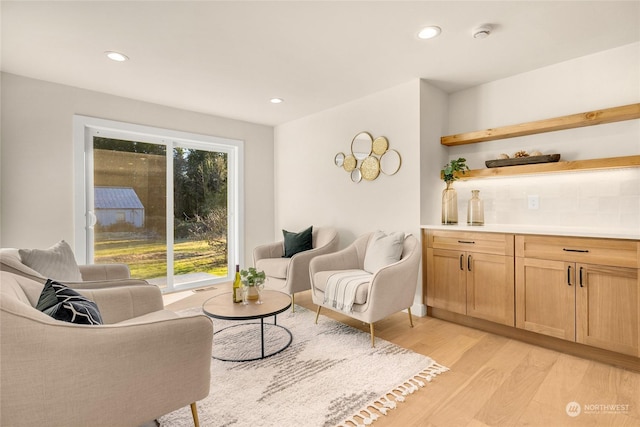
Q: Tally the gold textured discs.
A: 3